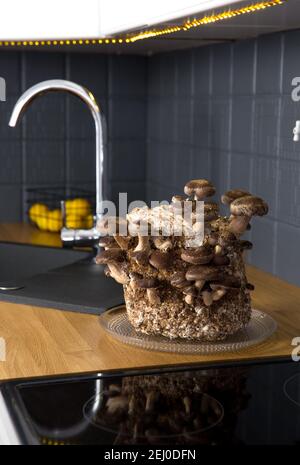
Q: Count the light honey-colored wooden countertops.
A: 1